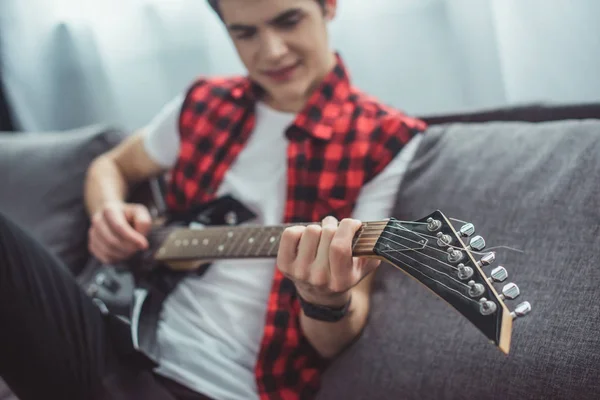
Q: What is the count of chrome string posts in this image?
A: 6